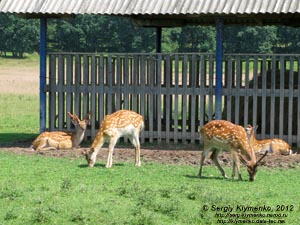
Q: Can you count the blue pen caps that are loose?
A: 0